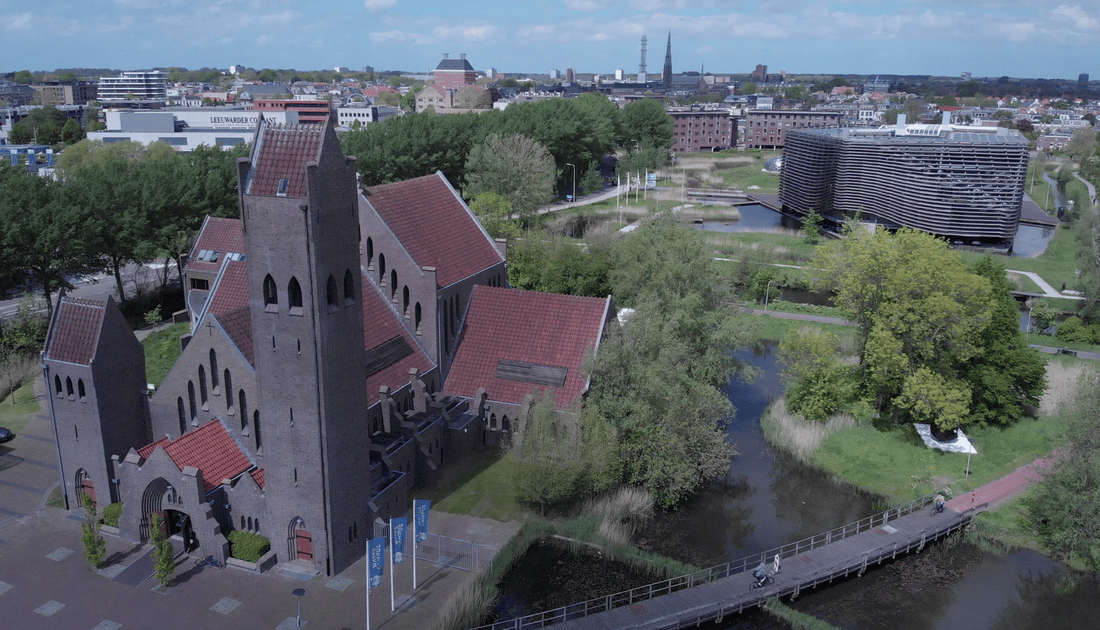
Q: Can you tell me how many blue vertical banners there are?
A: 3